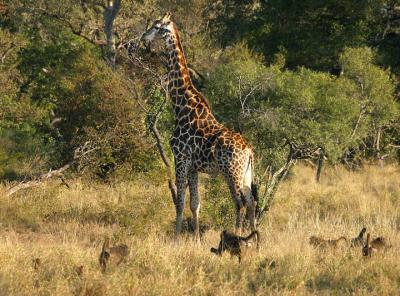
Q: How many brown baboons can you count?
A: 5